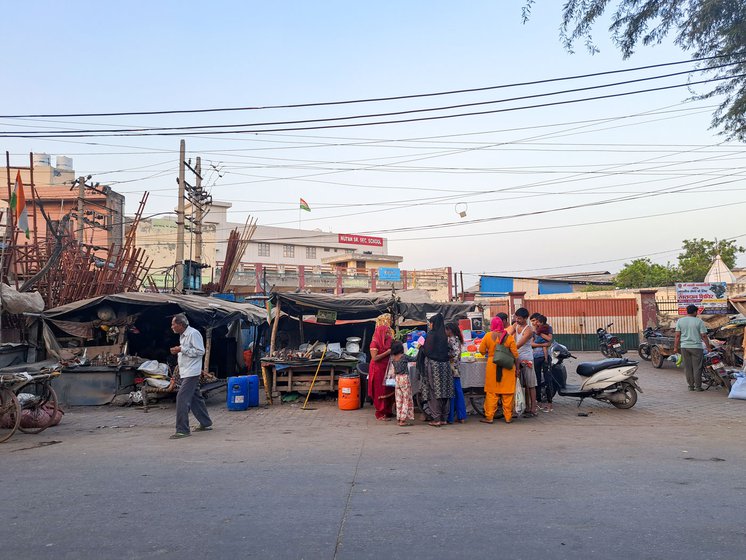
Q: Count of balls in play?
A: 0